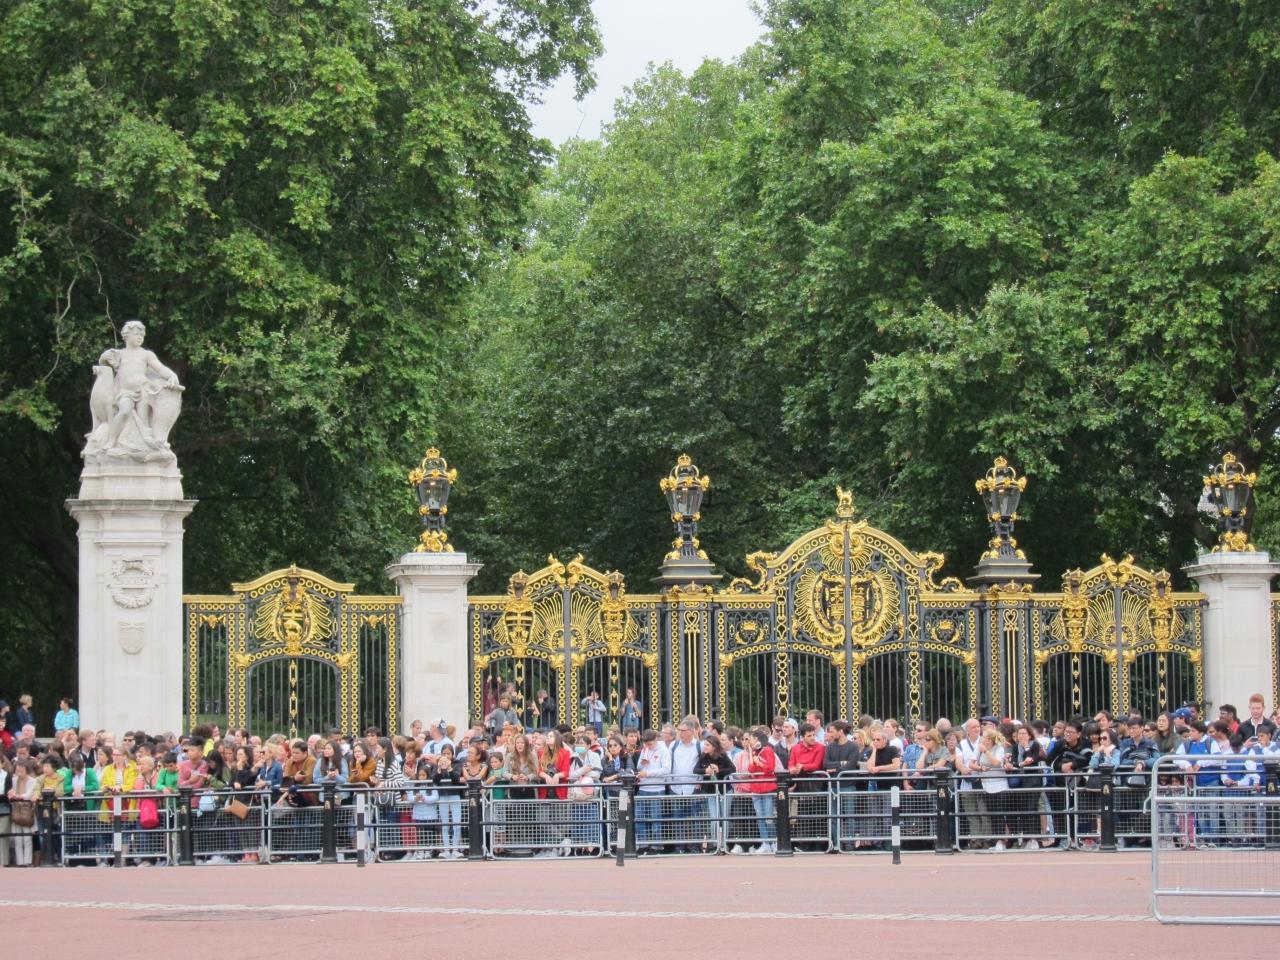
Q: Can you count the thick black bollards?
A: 9